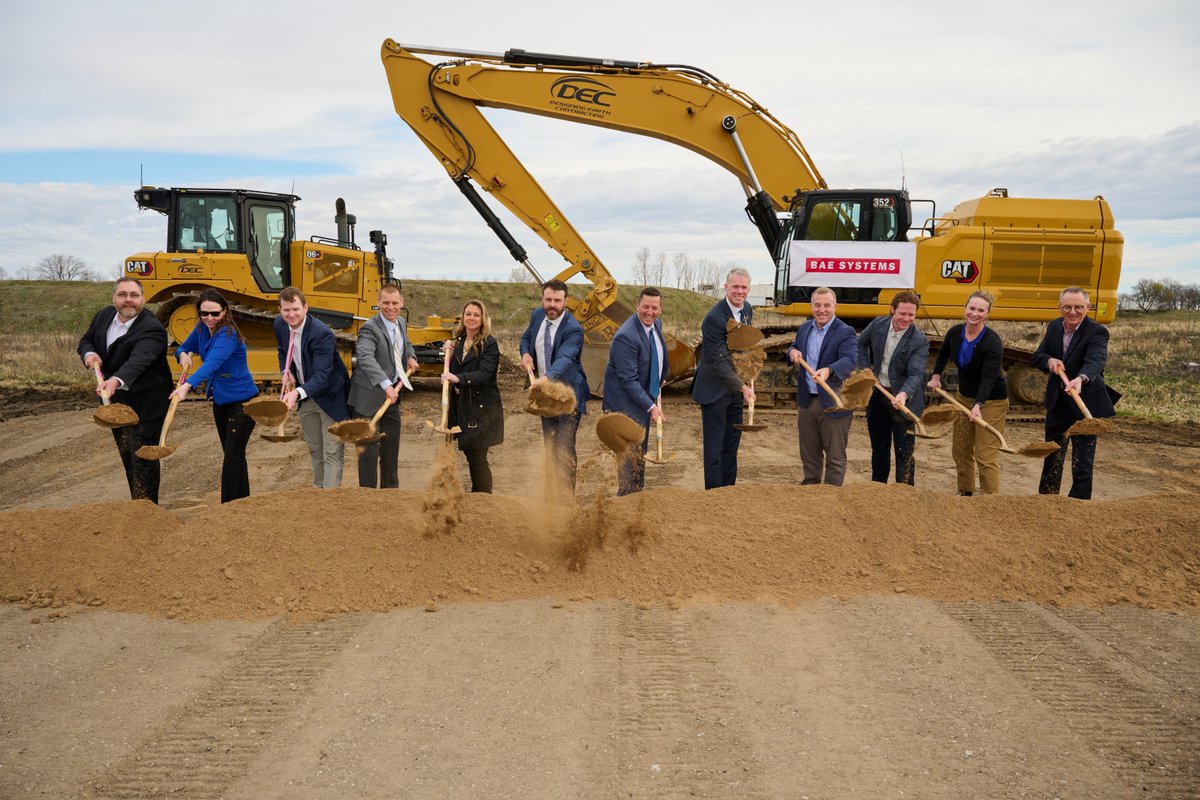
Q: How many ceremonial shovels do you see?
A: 12